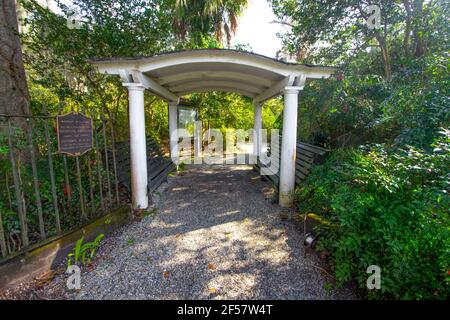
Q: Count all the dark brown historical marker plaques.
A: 1